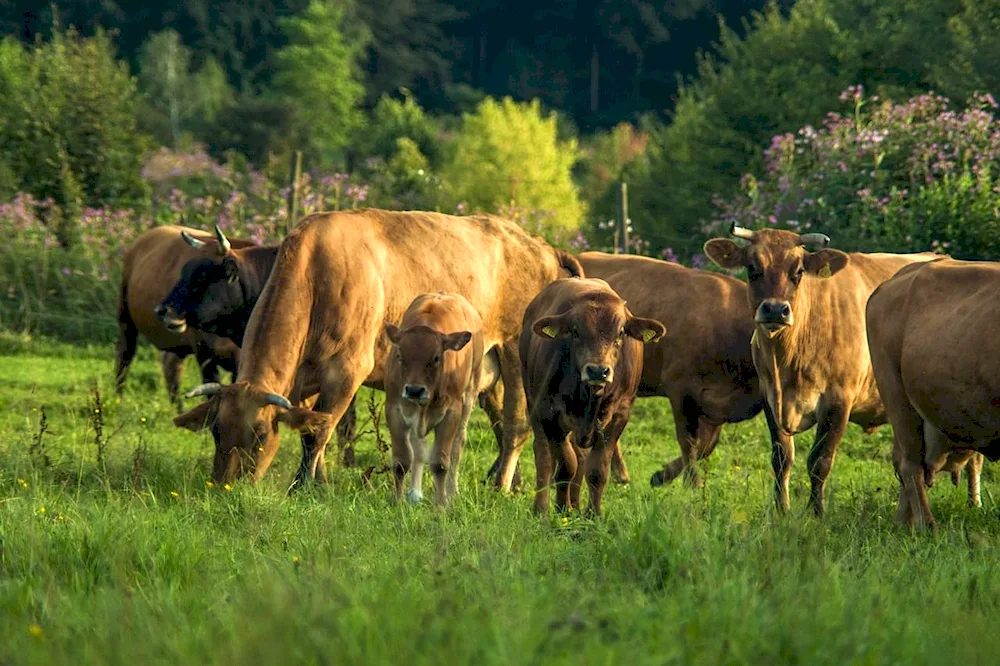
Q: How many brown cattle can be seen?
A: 7